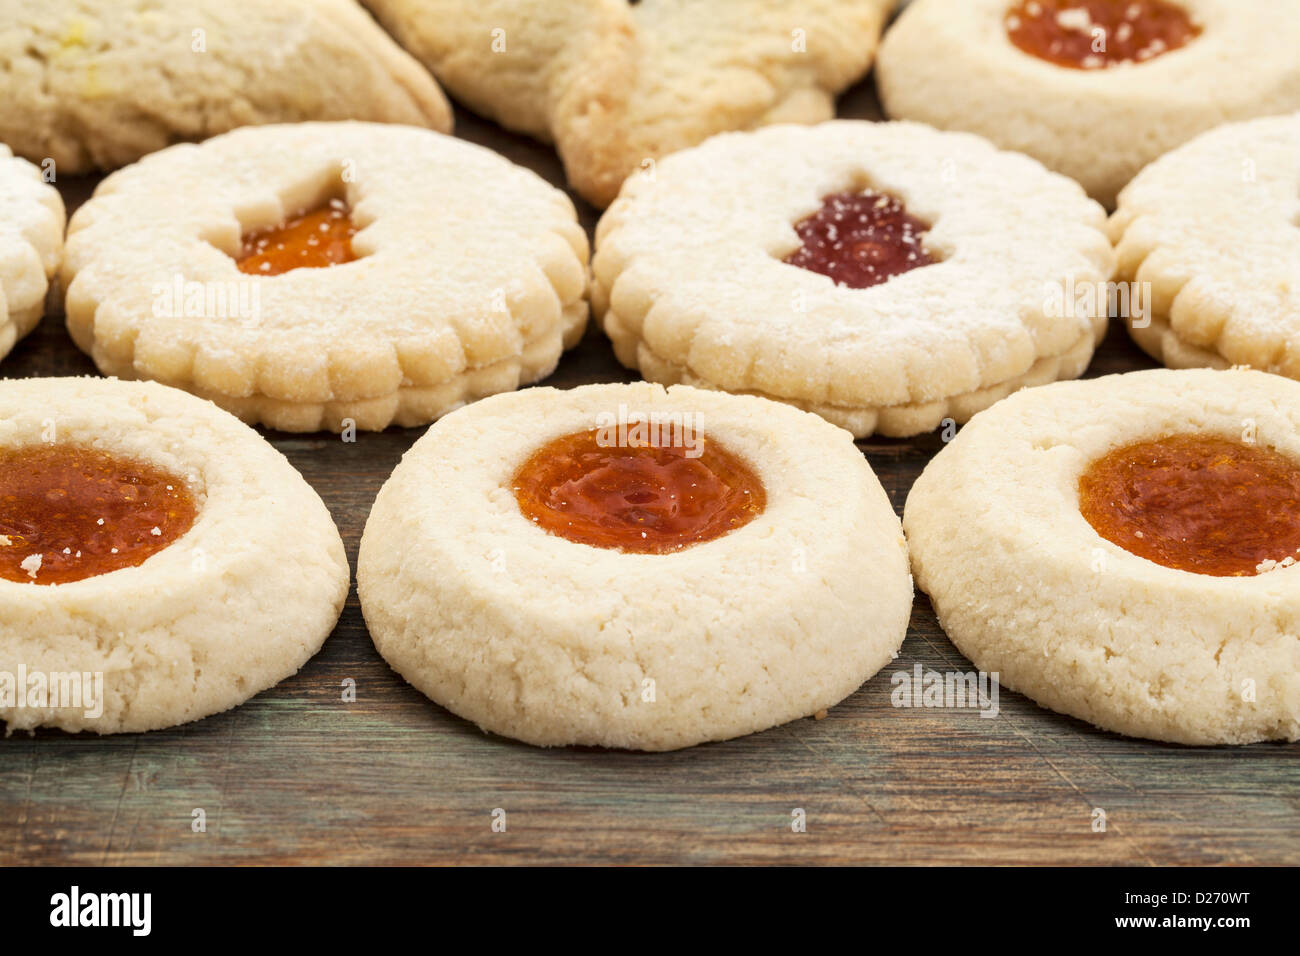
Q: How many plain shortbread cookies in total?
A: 3